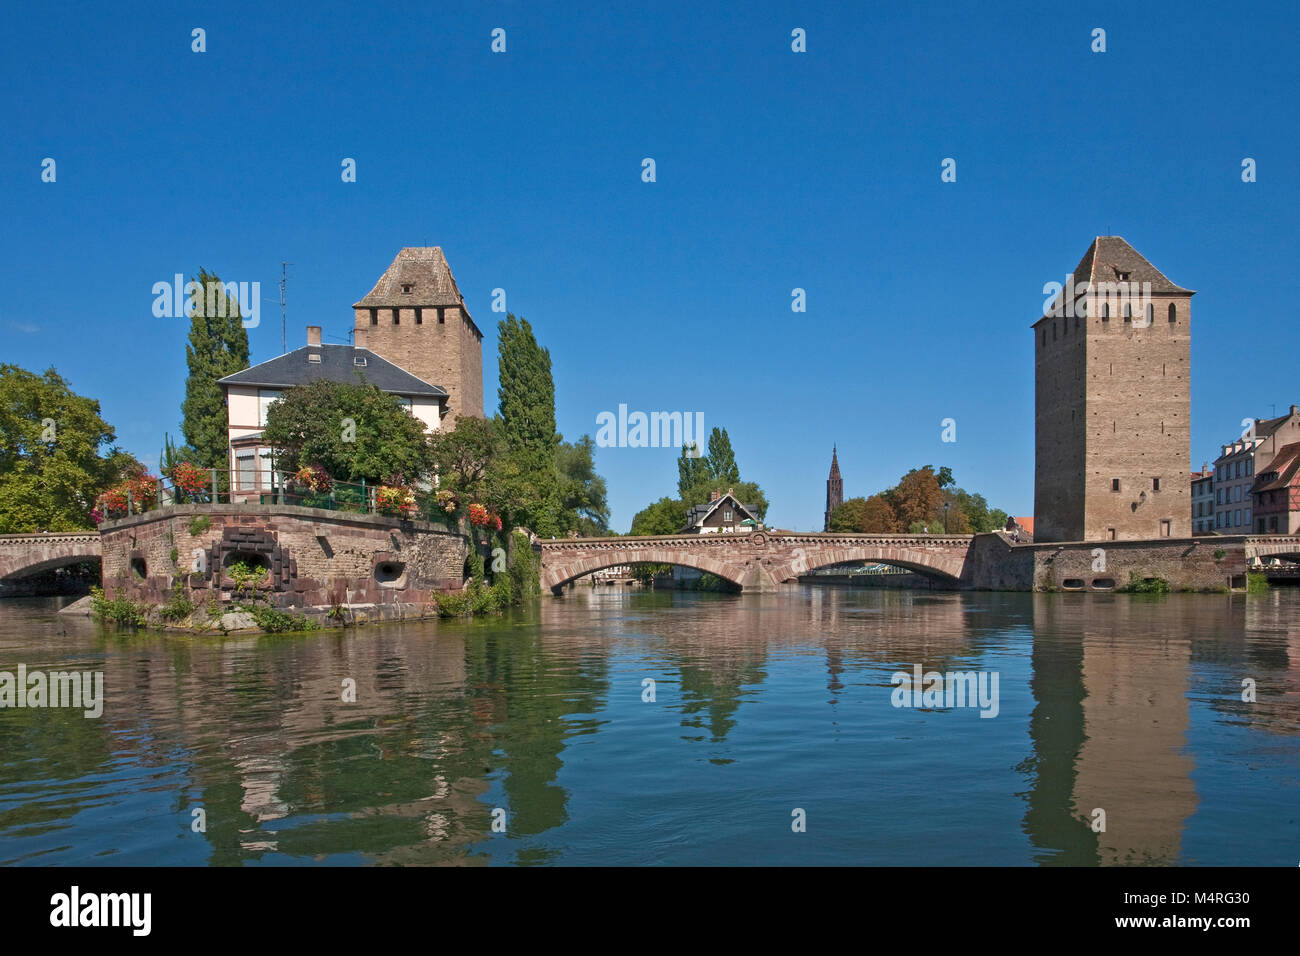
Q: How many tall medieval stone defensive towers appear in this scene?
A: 2